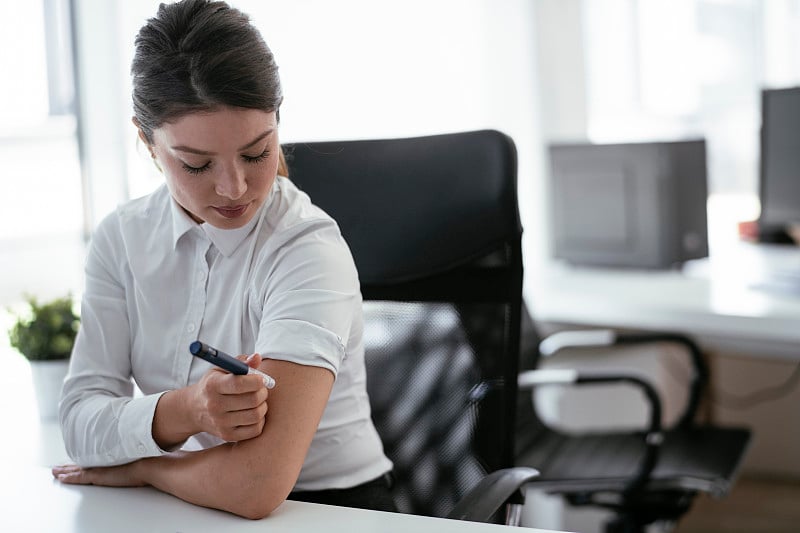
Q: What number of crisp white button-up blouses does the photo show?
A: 1